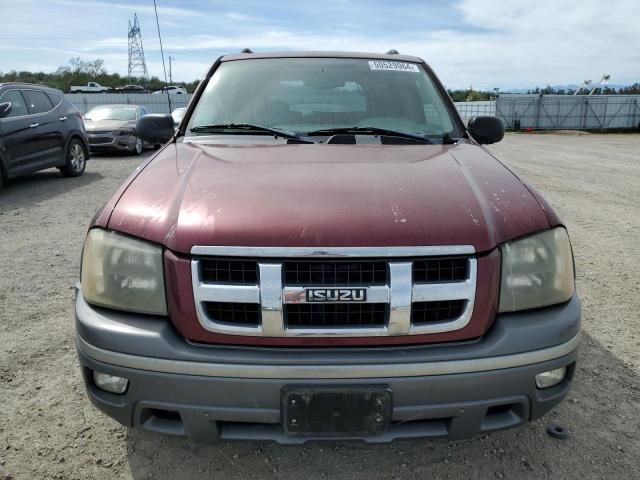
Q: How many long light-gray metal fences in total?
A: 2